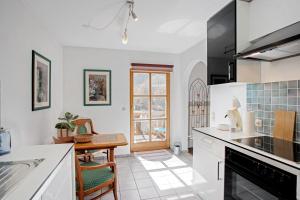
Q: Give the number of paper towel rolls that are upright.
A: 1